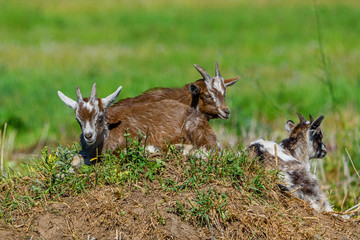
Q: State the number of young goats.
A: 3